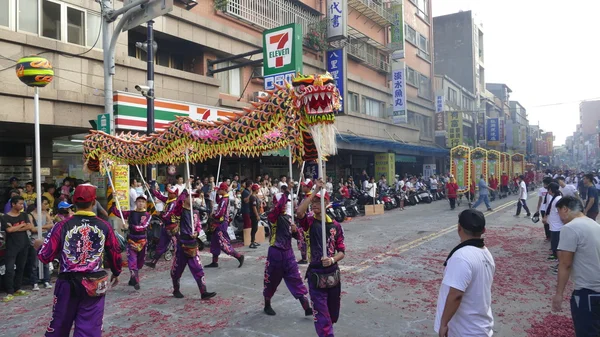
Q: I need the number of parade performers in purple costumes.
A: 8